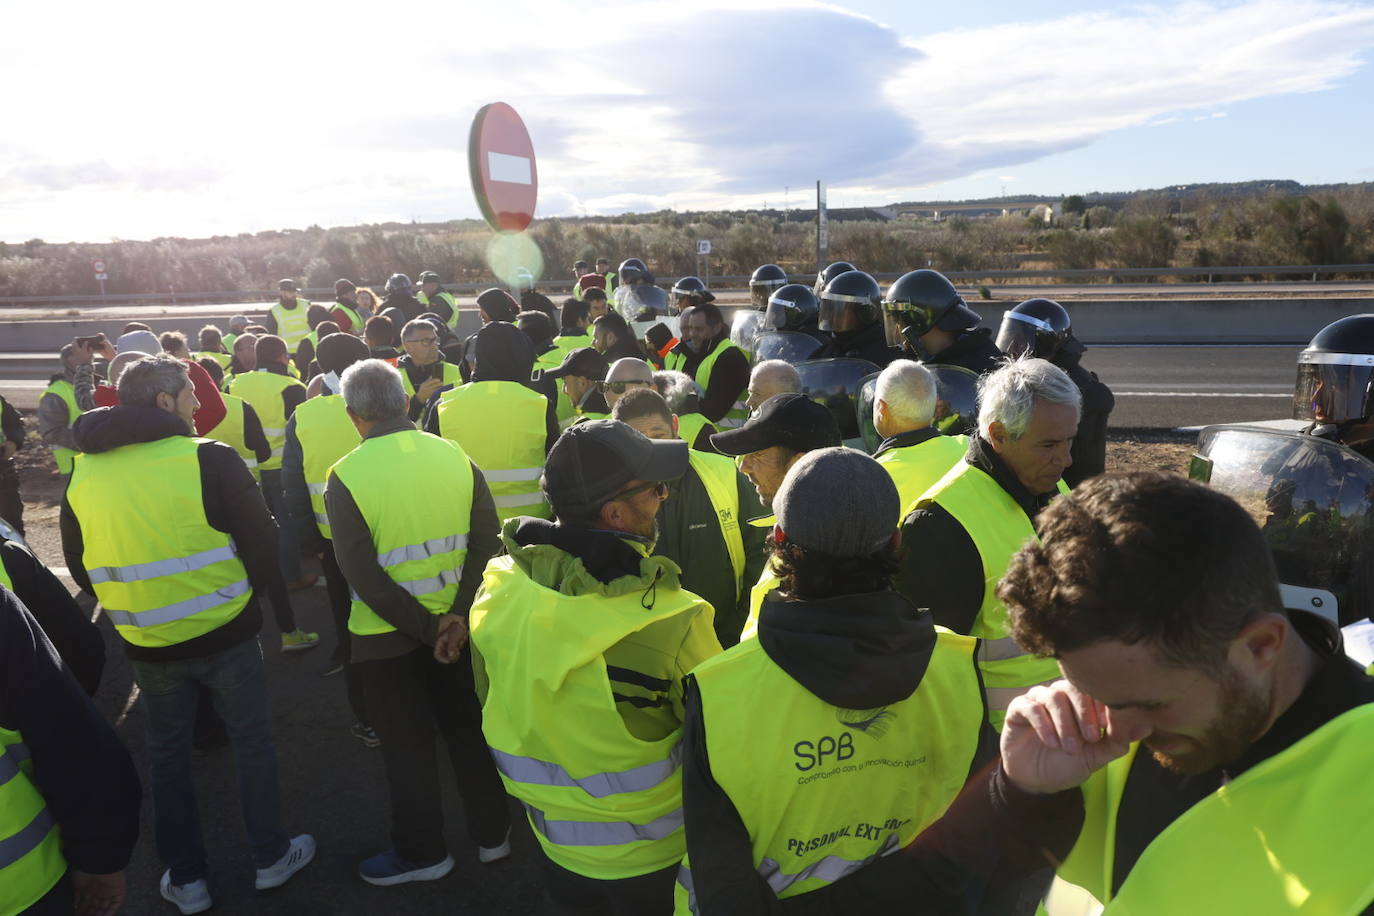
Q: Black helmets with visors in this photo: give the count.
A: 9